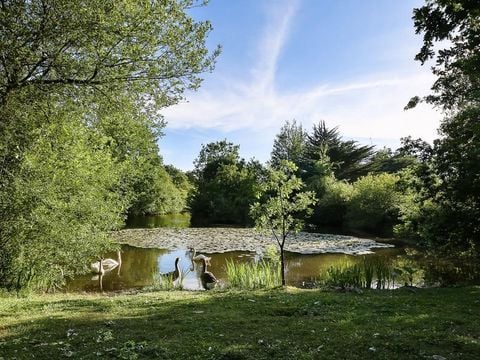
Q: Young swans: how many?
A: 2